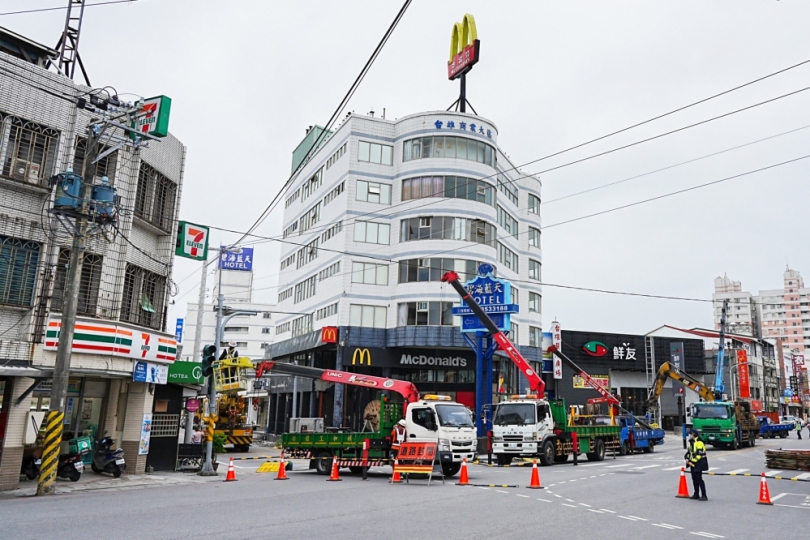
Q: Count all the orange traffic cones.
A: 8